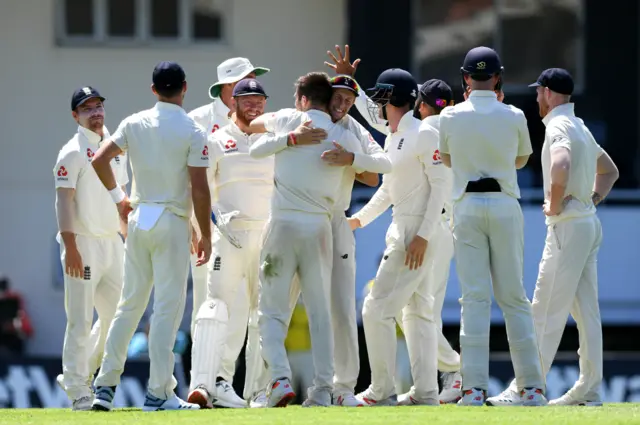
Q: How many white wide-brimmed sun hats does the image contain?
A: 1